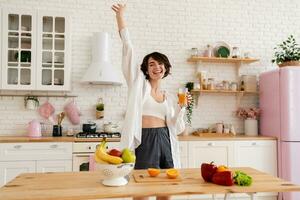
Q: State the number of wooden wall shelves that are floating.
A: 2